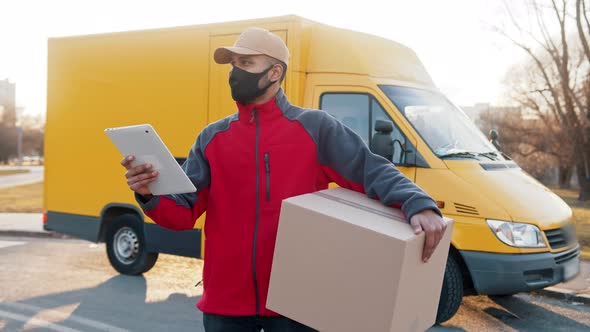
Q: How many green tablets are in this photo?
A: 0